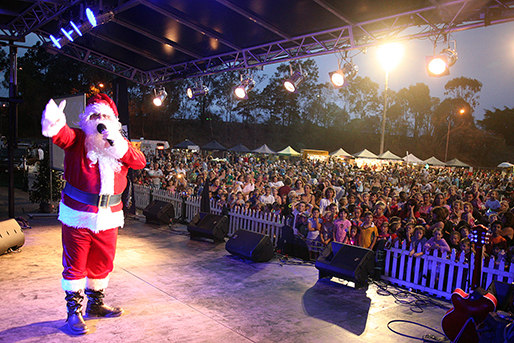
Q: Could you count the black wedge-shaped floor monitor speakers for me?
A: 4